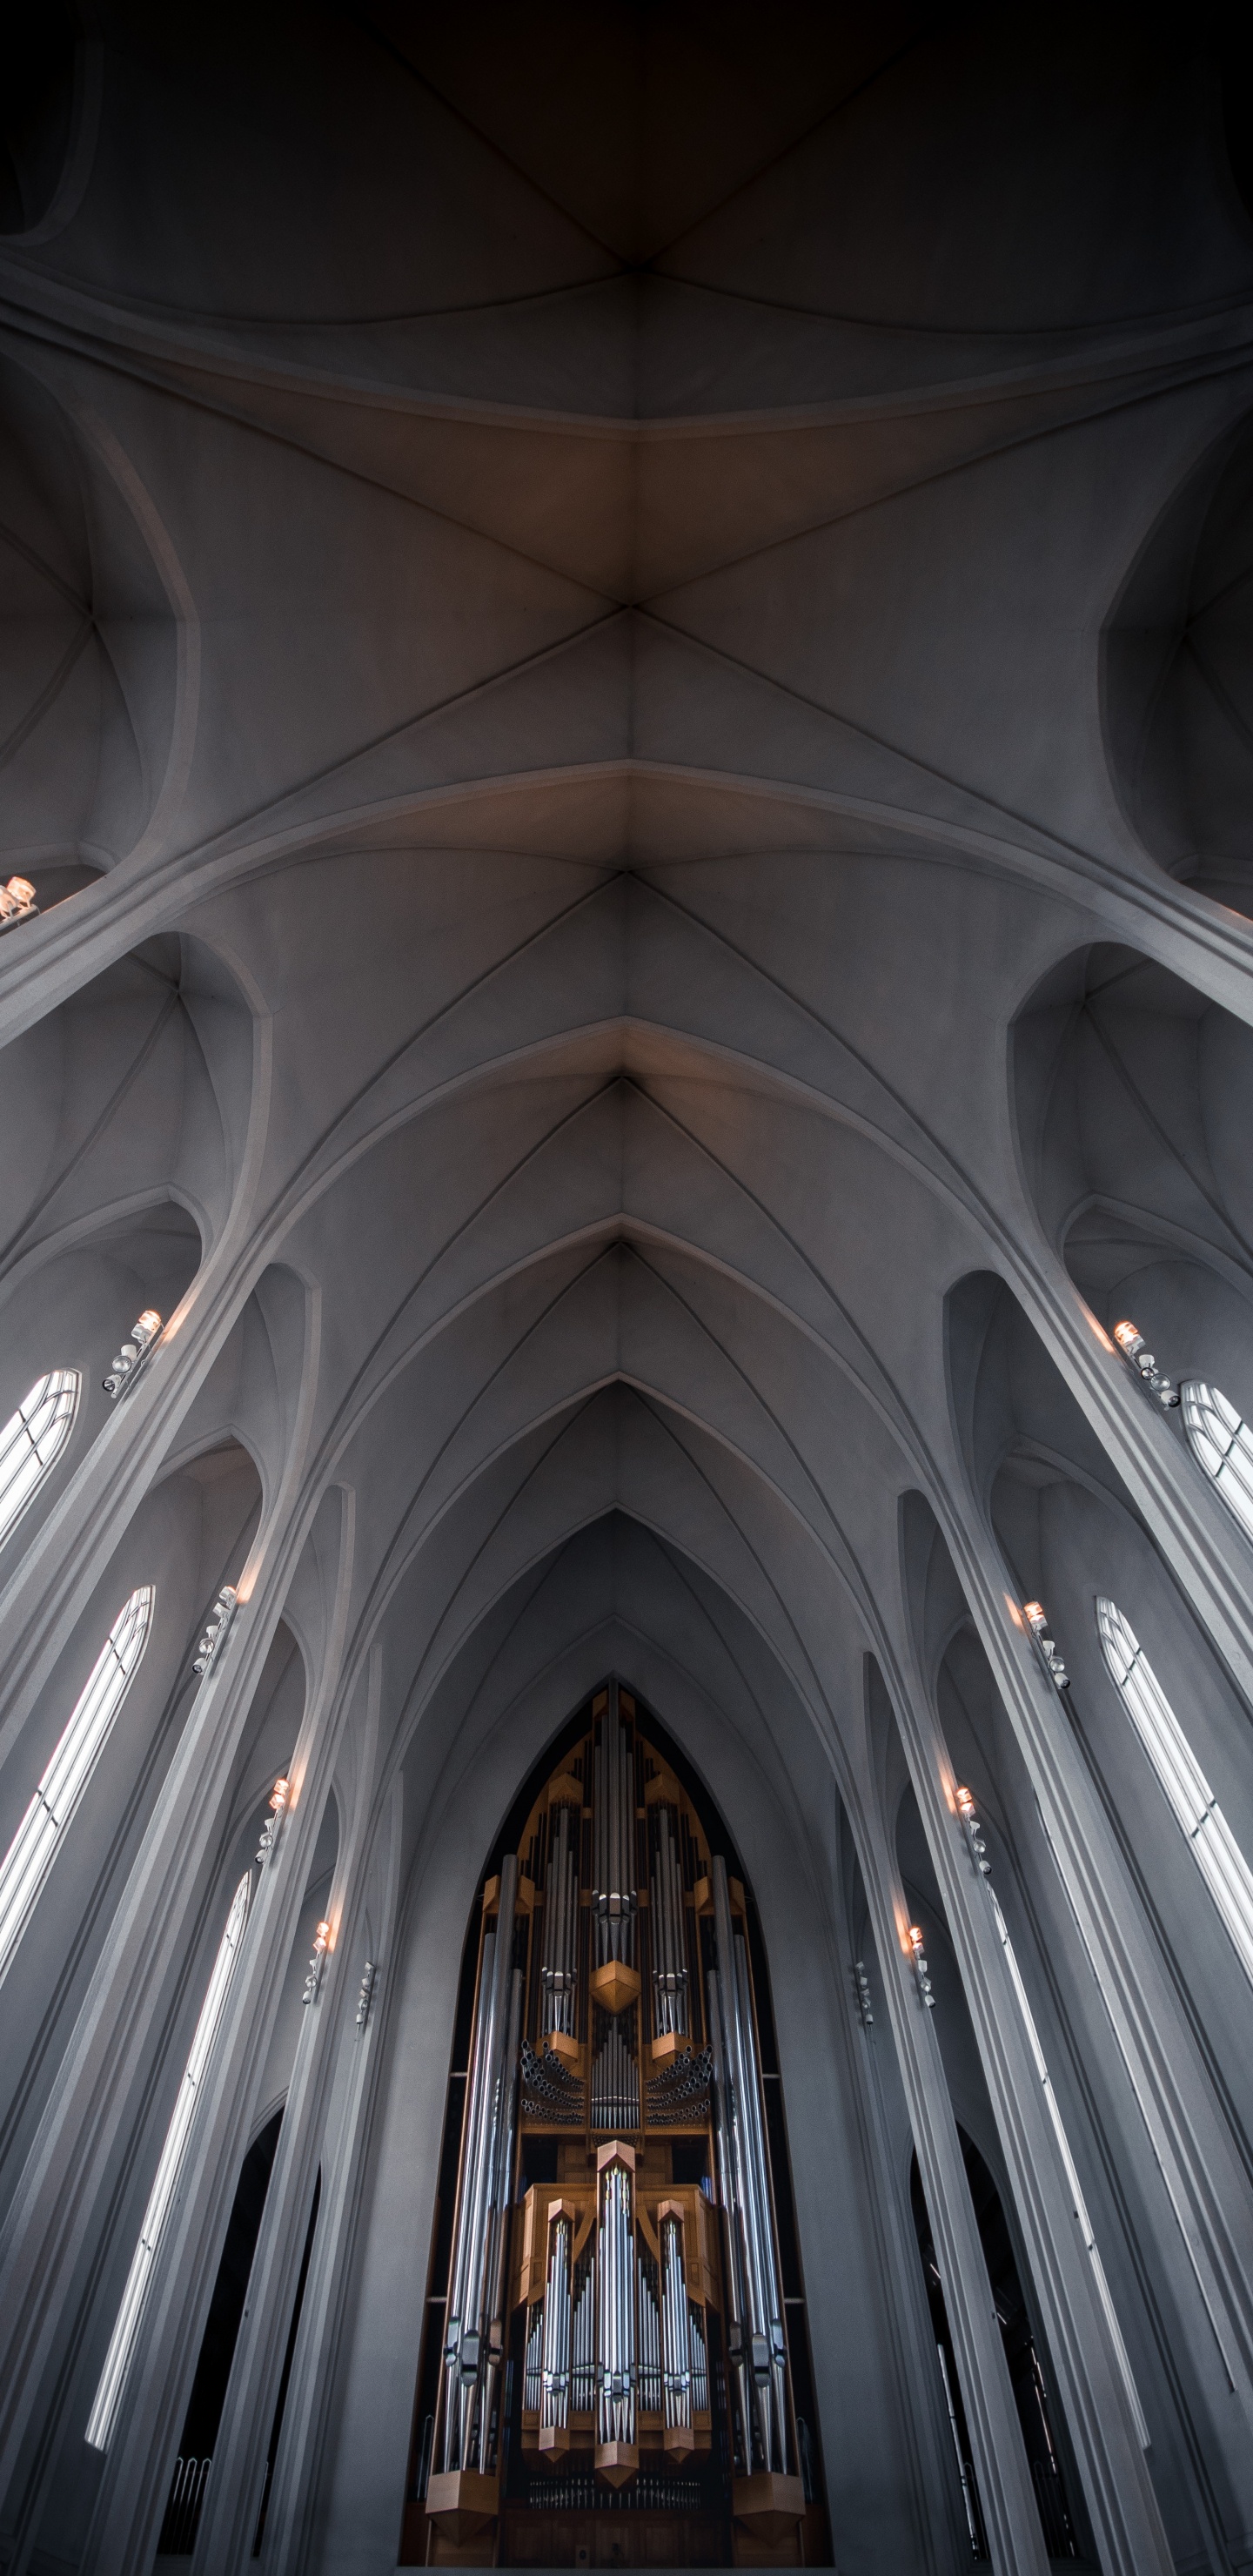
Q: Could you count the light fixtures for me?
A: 11